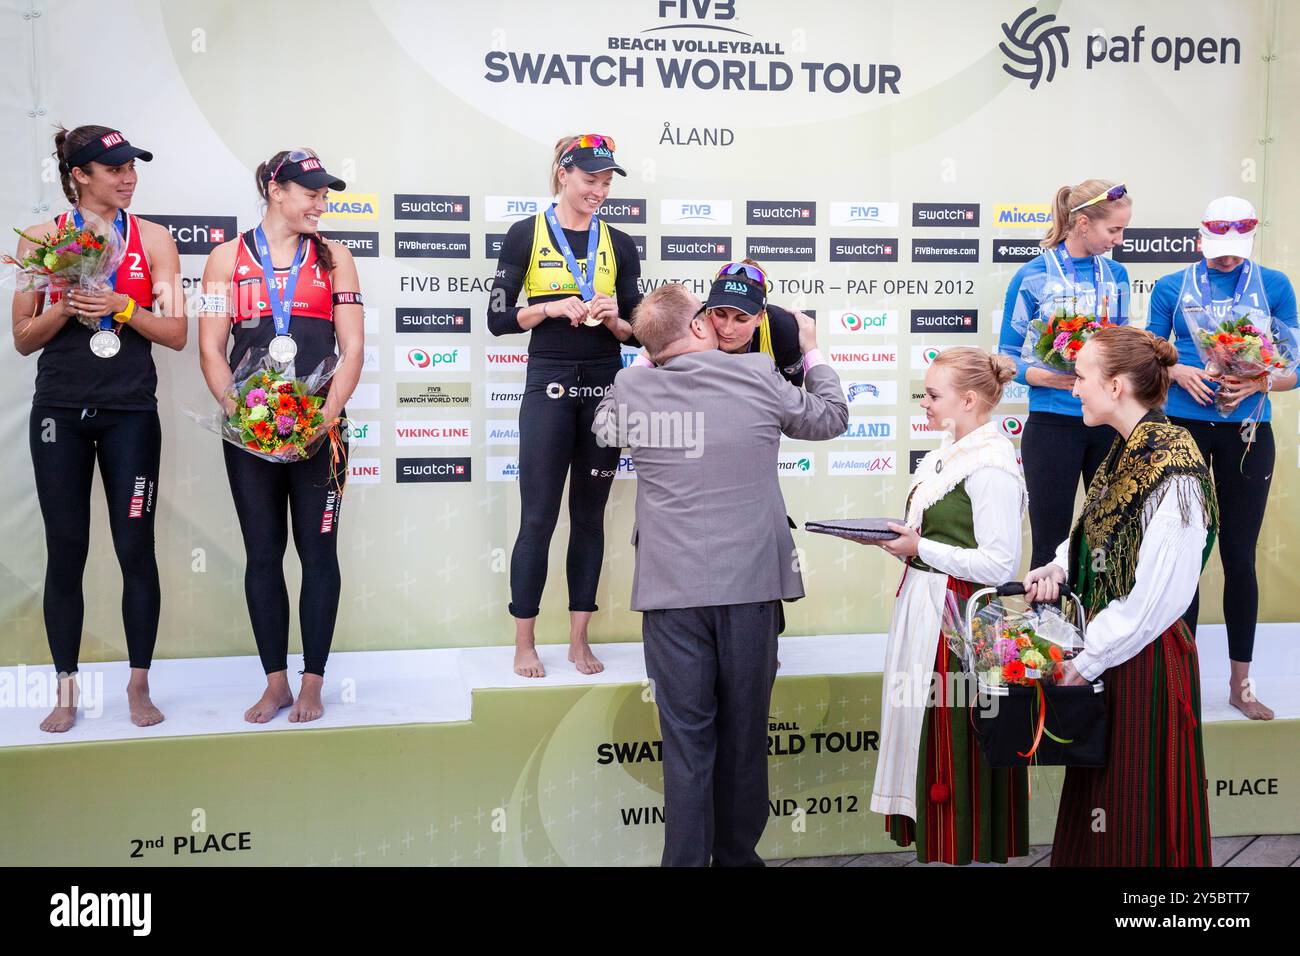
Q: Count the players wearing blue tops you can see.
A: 2